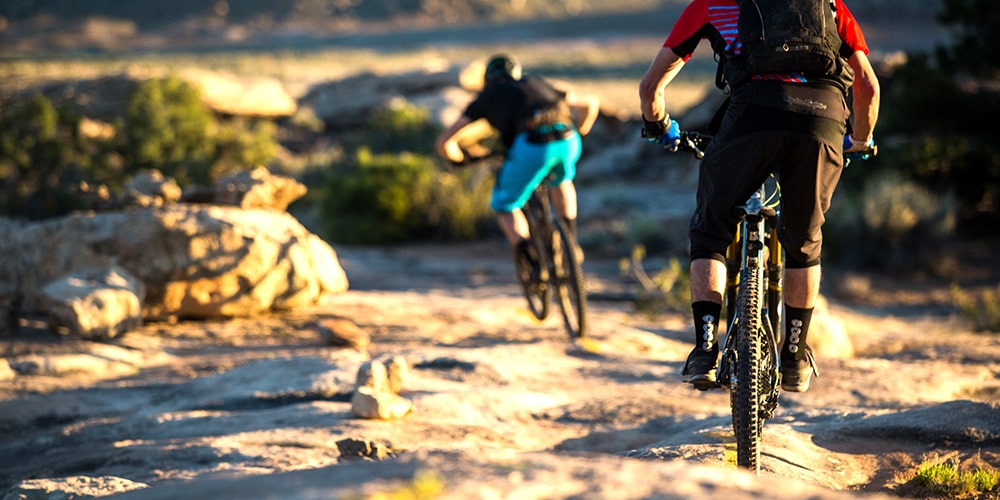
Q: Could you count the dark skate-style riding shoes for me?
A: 2